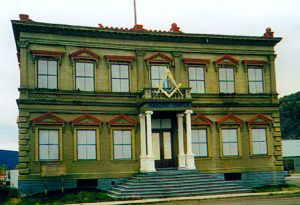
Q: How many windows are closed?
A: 13